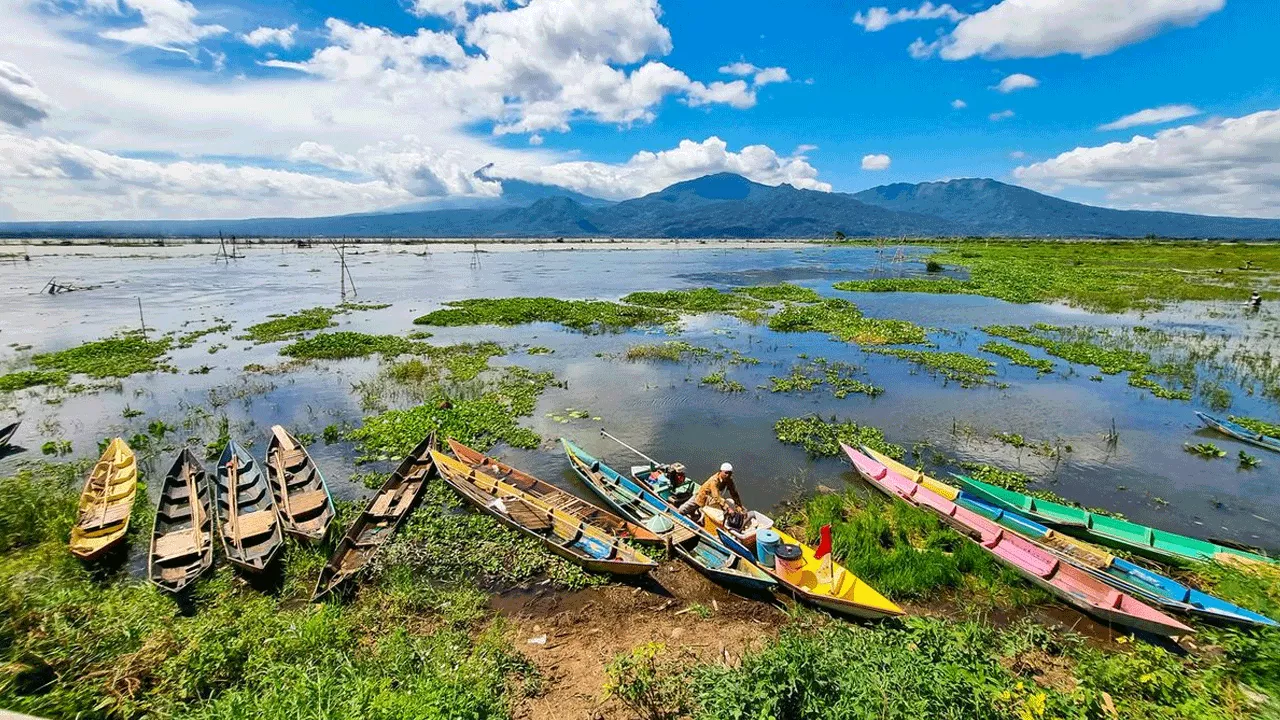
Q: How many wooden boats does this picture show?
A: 14